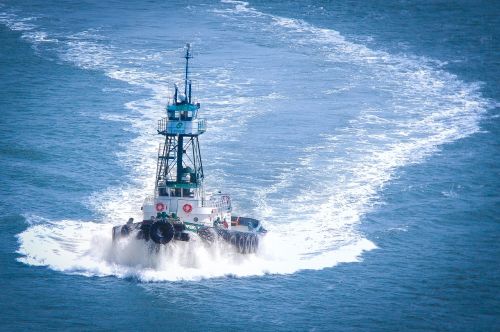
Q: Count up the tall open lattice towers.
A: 1